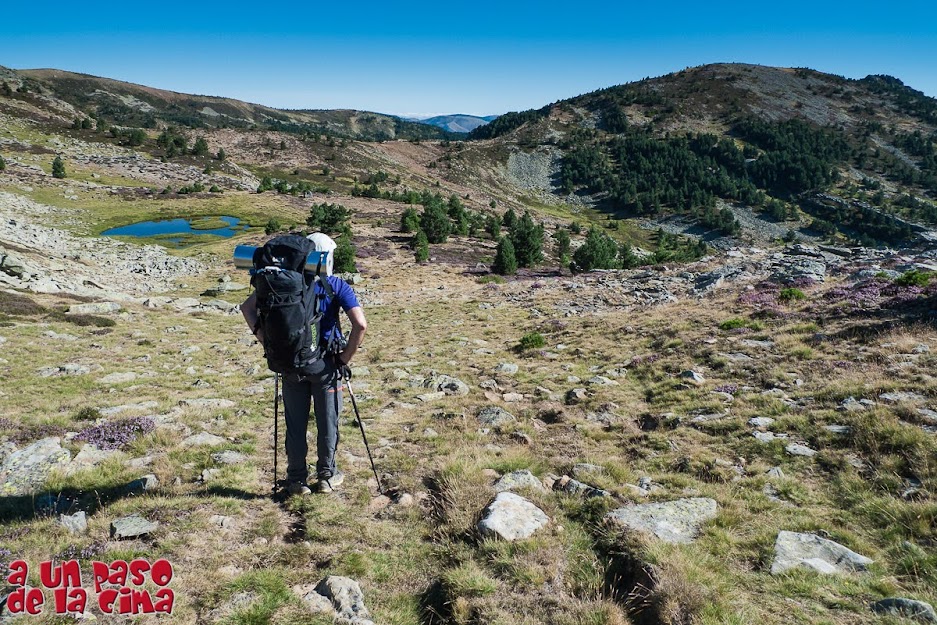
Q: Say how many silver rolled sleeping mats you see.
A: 1